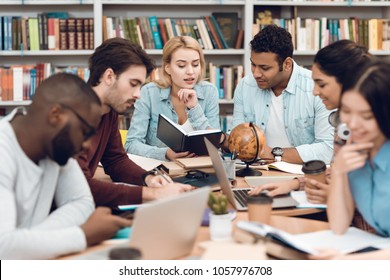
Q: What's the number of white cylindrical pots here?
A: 1